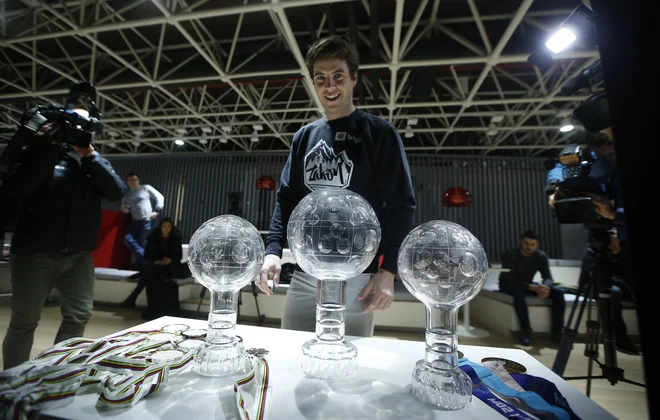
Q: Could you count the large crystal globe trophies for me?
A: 3